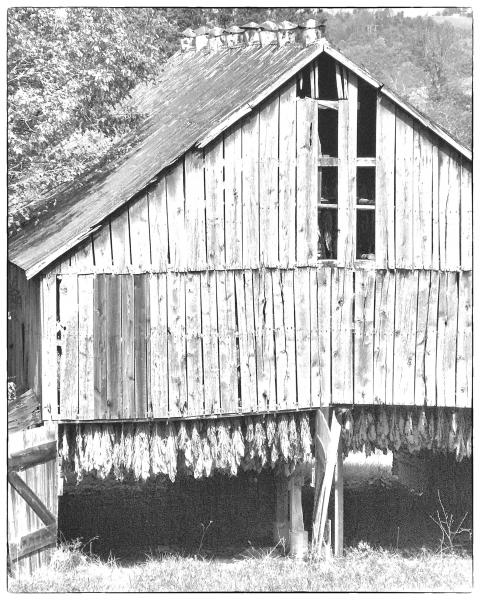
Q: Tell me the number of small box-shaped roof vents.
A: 8